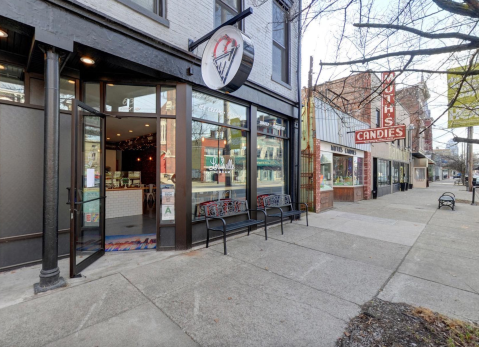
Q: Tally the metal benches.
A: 3